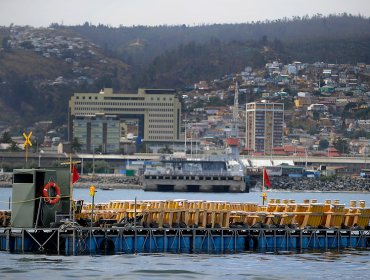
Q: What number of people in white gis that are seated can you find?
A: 0